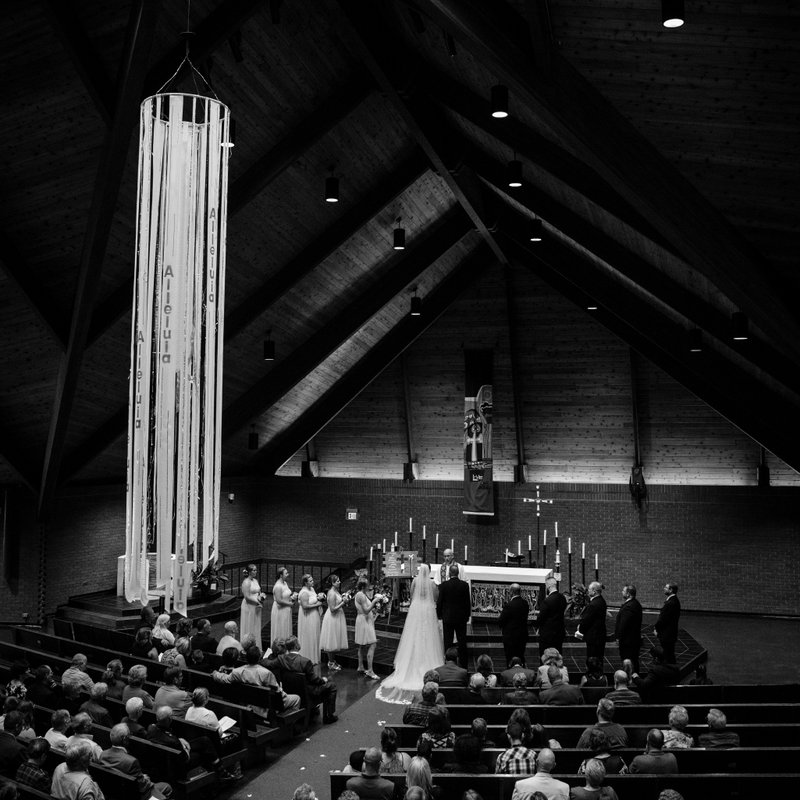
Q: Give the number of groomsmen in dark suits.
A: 5